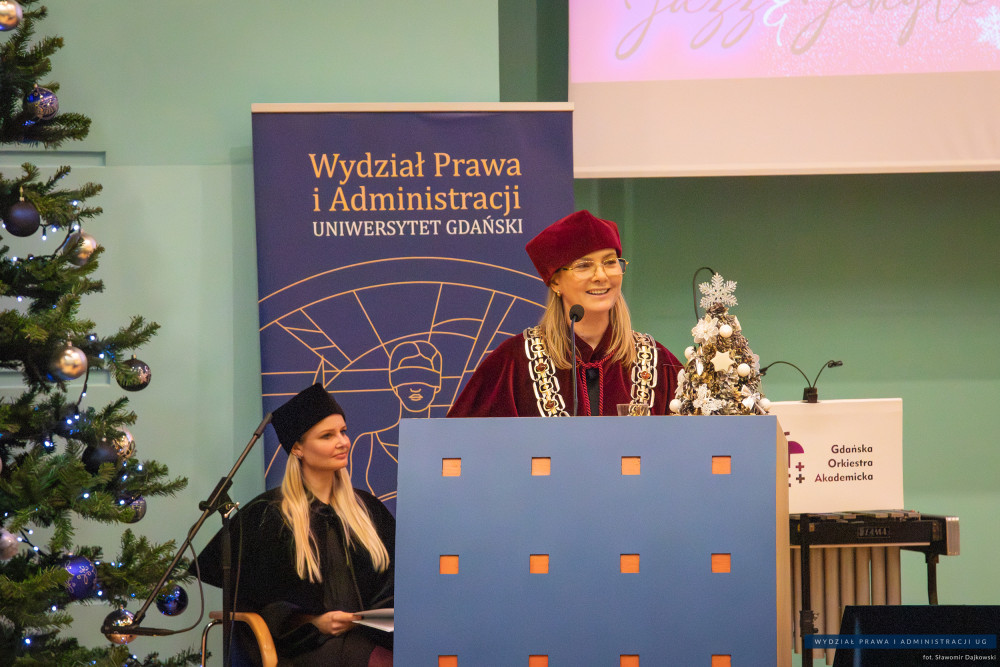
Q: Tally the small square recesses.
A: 12